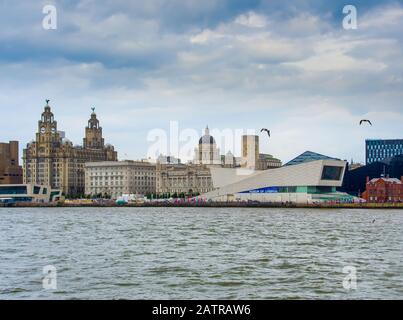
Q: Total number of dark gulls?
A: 2